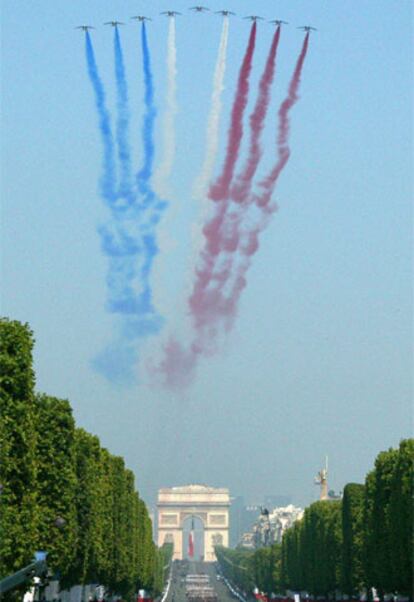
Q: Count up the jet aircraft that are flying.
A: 9